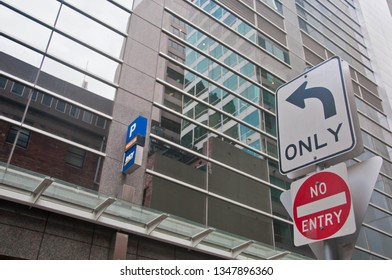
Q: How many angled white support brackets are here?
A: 6